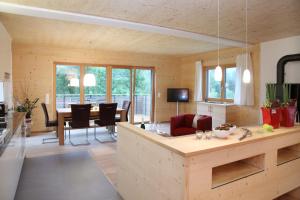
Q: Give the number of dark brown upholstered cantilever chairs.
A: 4